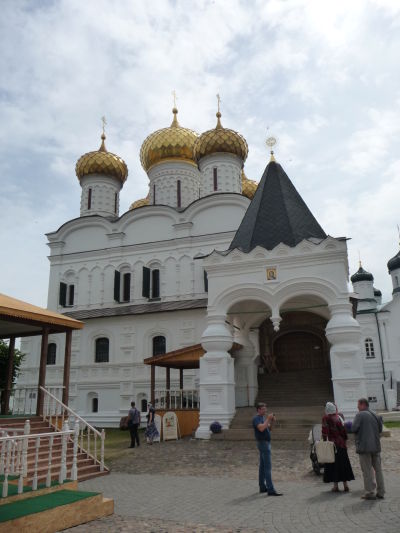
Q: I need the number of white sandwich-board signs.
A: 2